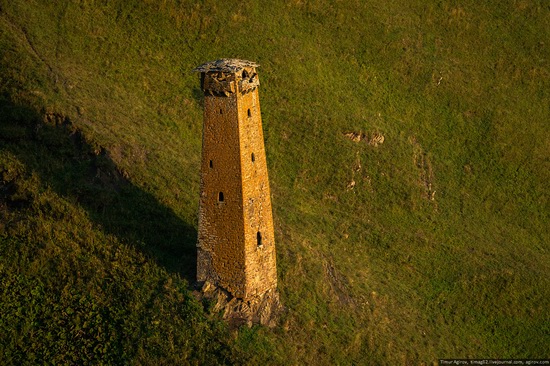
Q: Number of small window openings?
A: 6